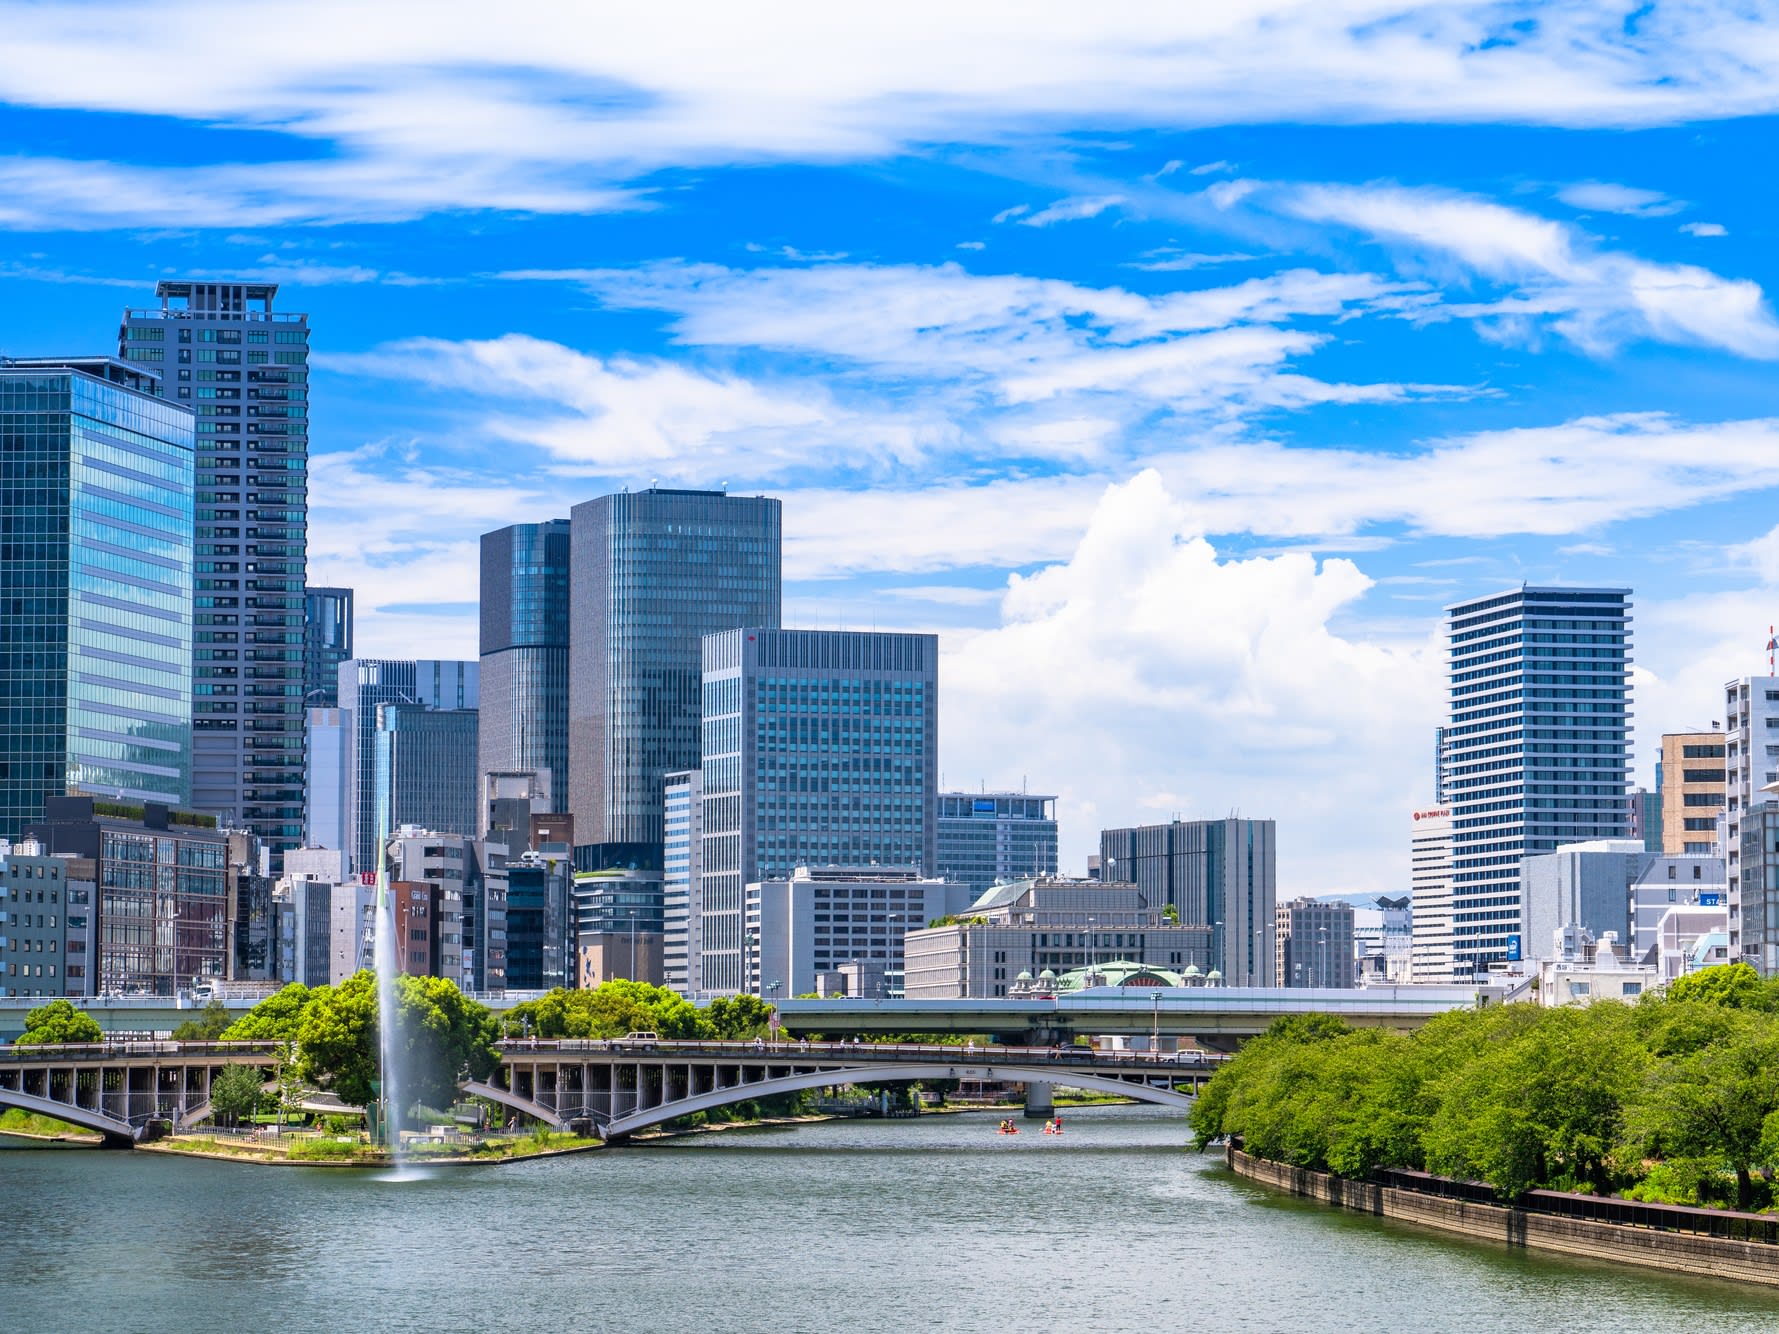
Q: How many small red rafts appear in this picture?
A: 2